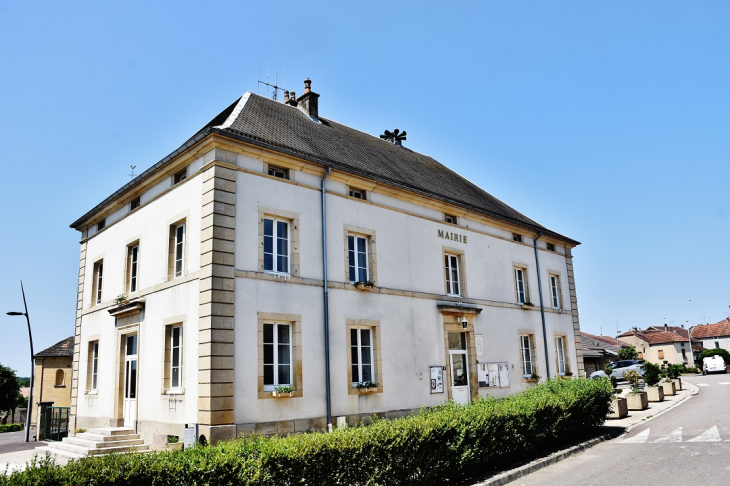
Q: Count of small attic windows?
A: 8